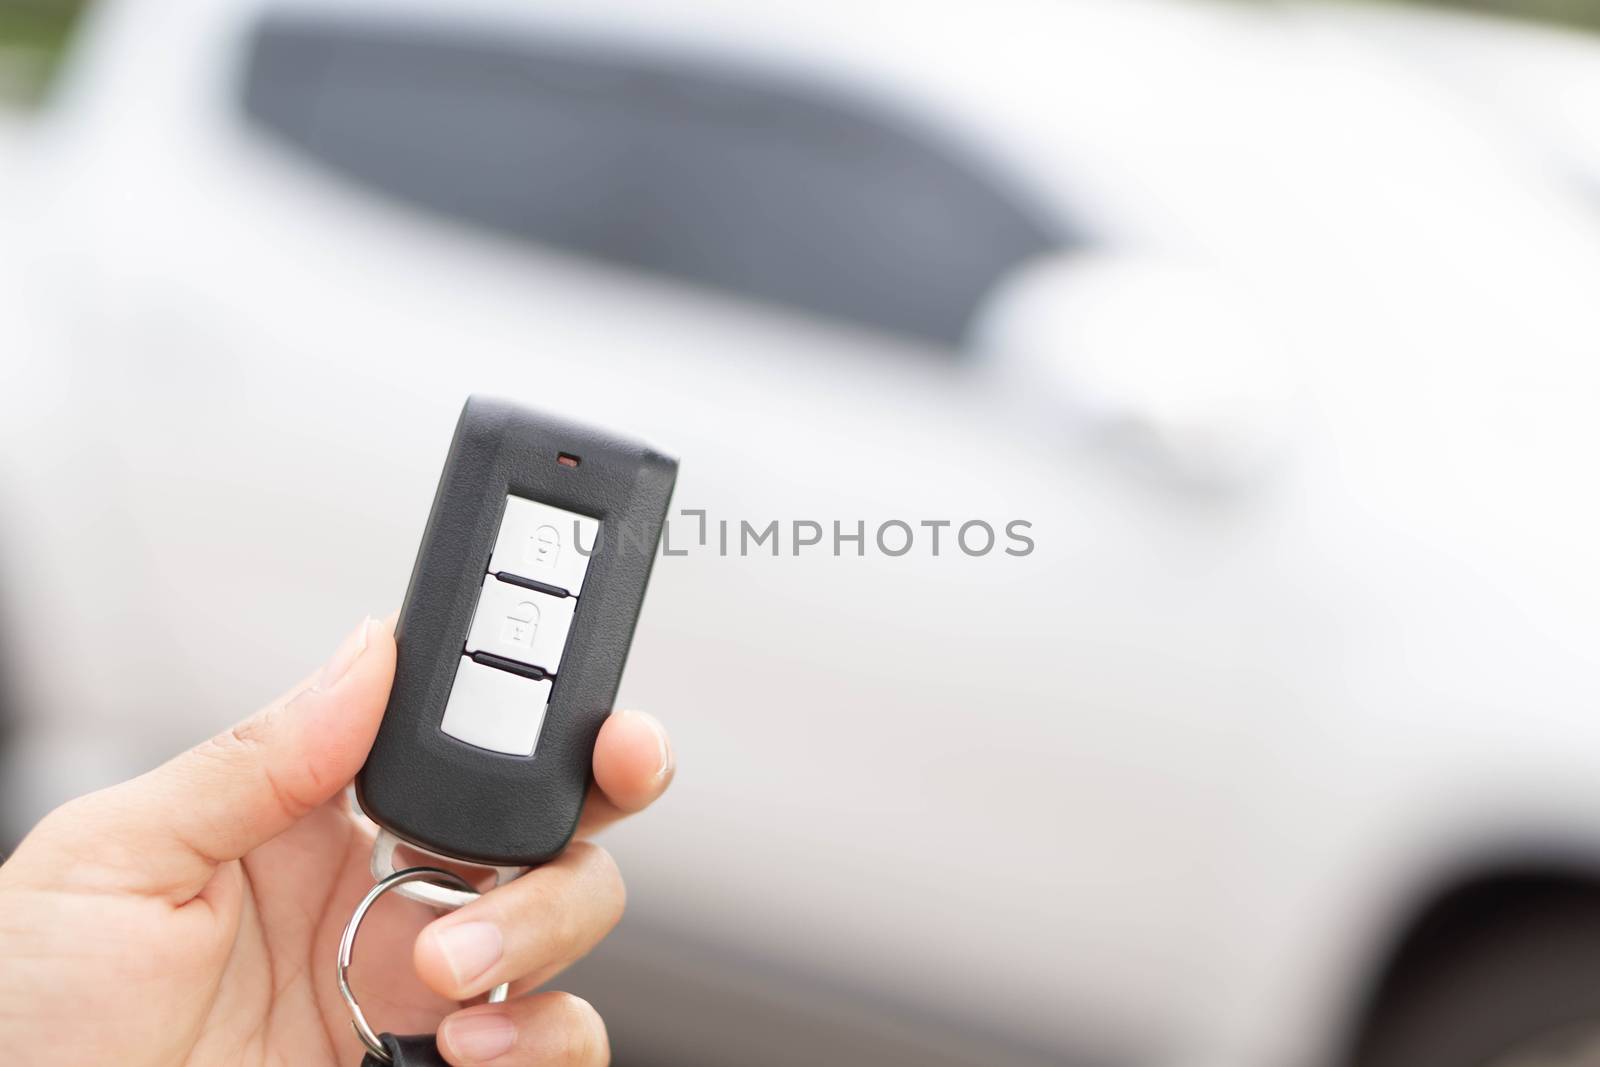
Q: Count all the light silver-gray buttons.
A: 3